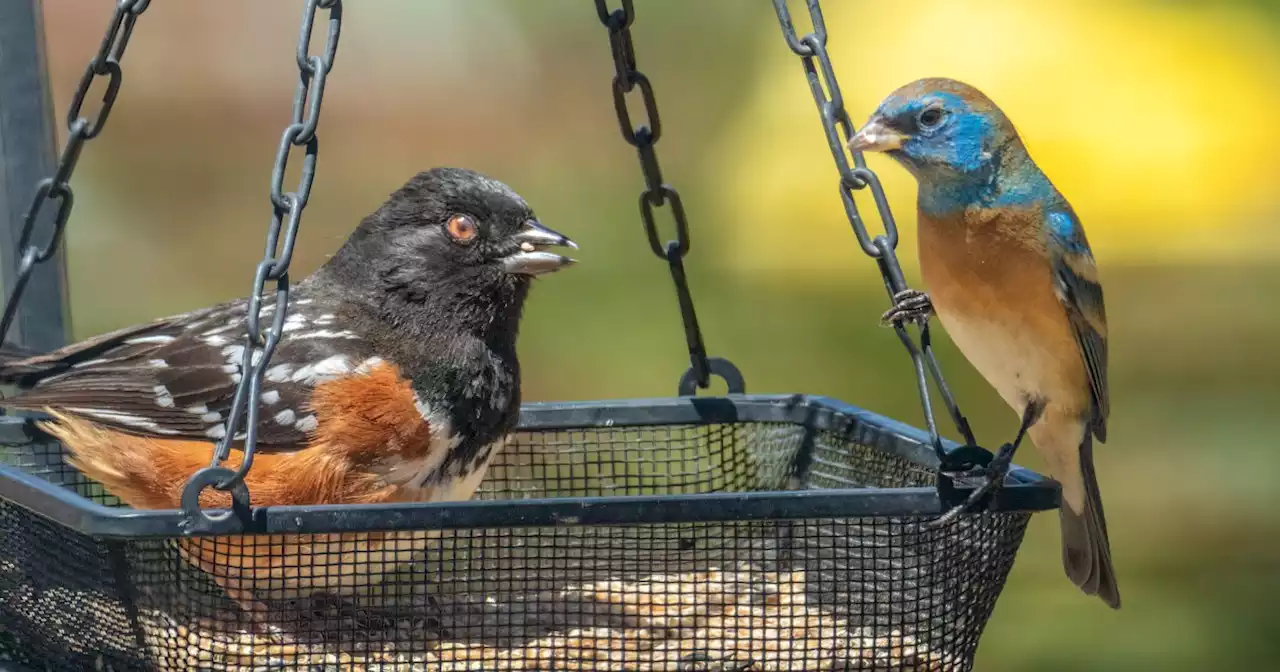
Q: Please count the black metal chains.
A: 4